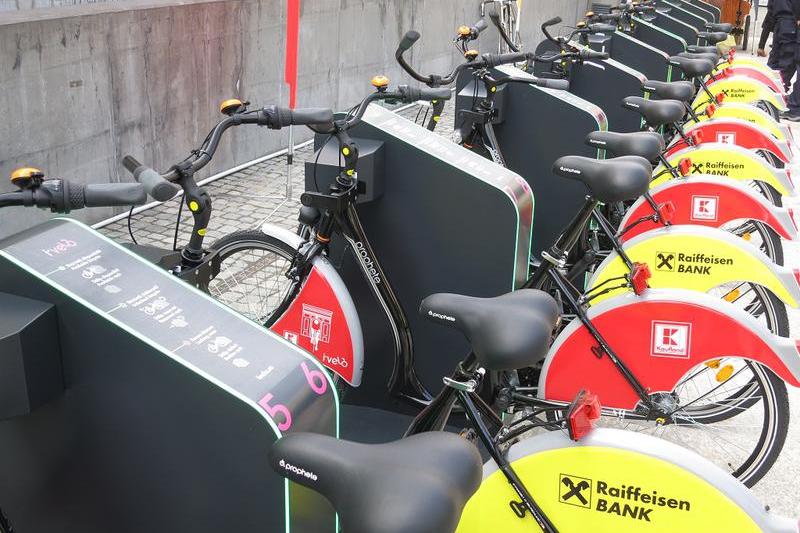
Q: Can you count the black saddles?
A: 11